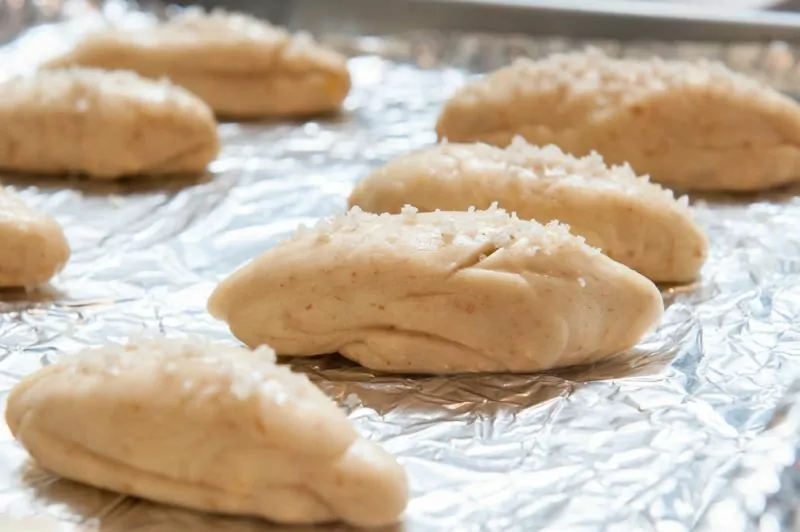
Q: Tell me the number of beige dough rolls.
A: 7